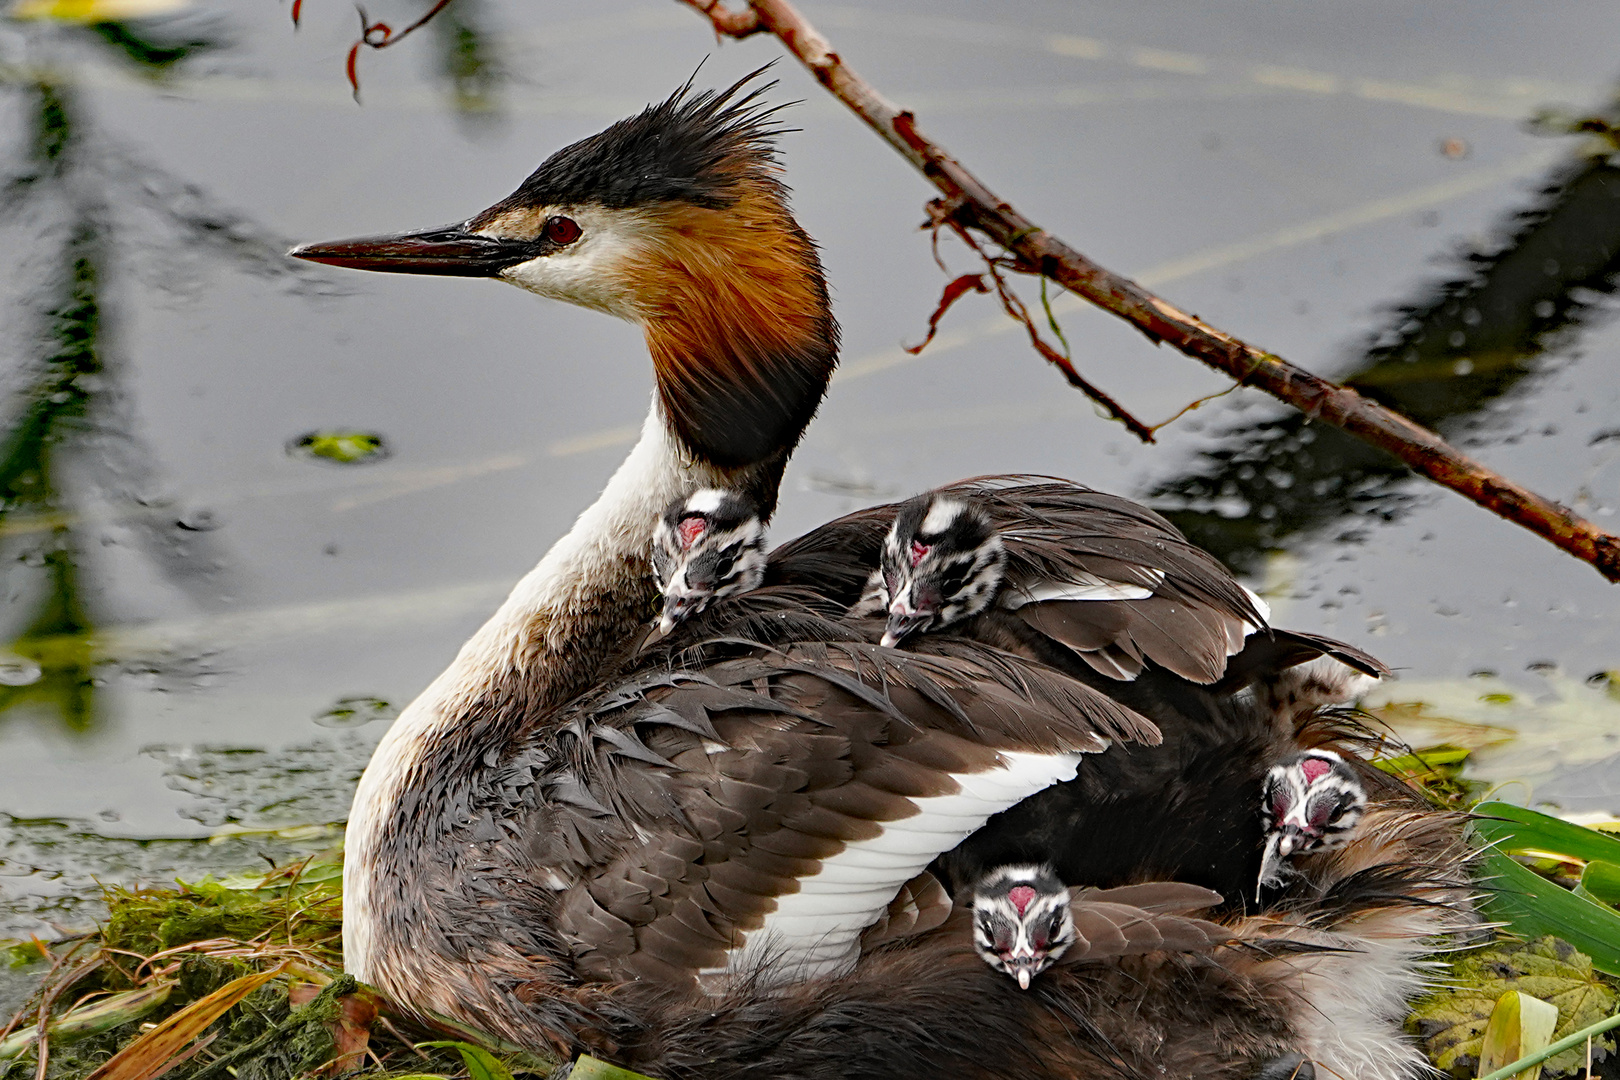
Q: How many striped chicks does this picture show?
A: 4